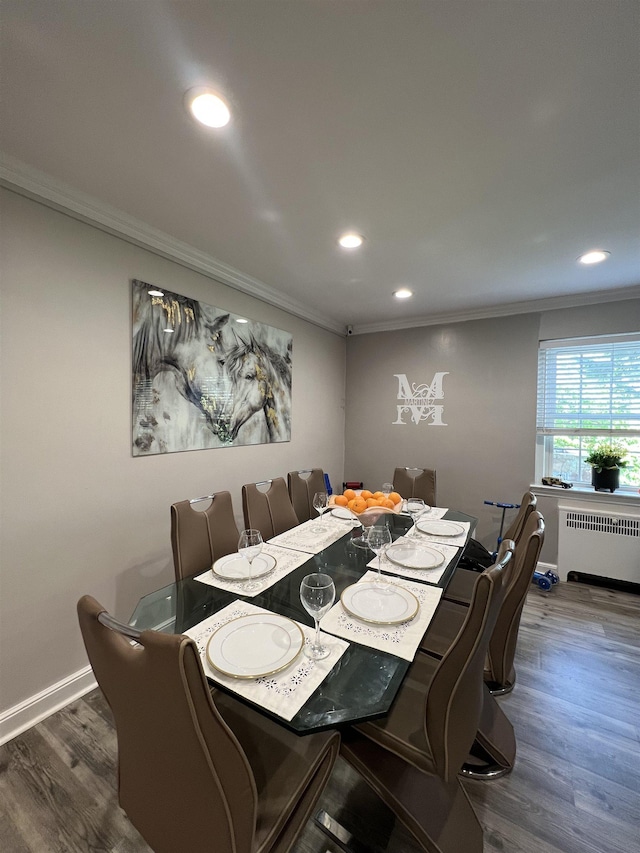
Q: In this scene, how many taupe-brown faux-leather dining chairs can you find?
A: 8